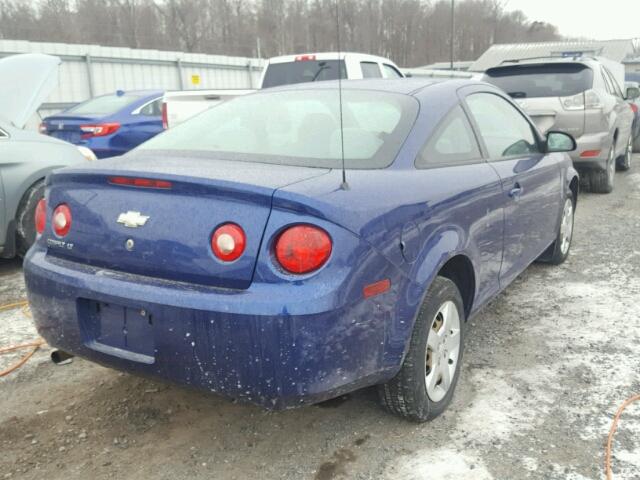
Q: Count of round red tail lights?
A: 4